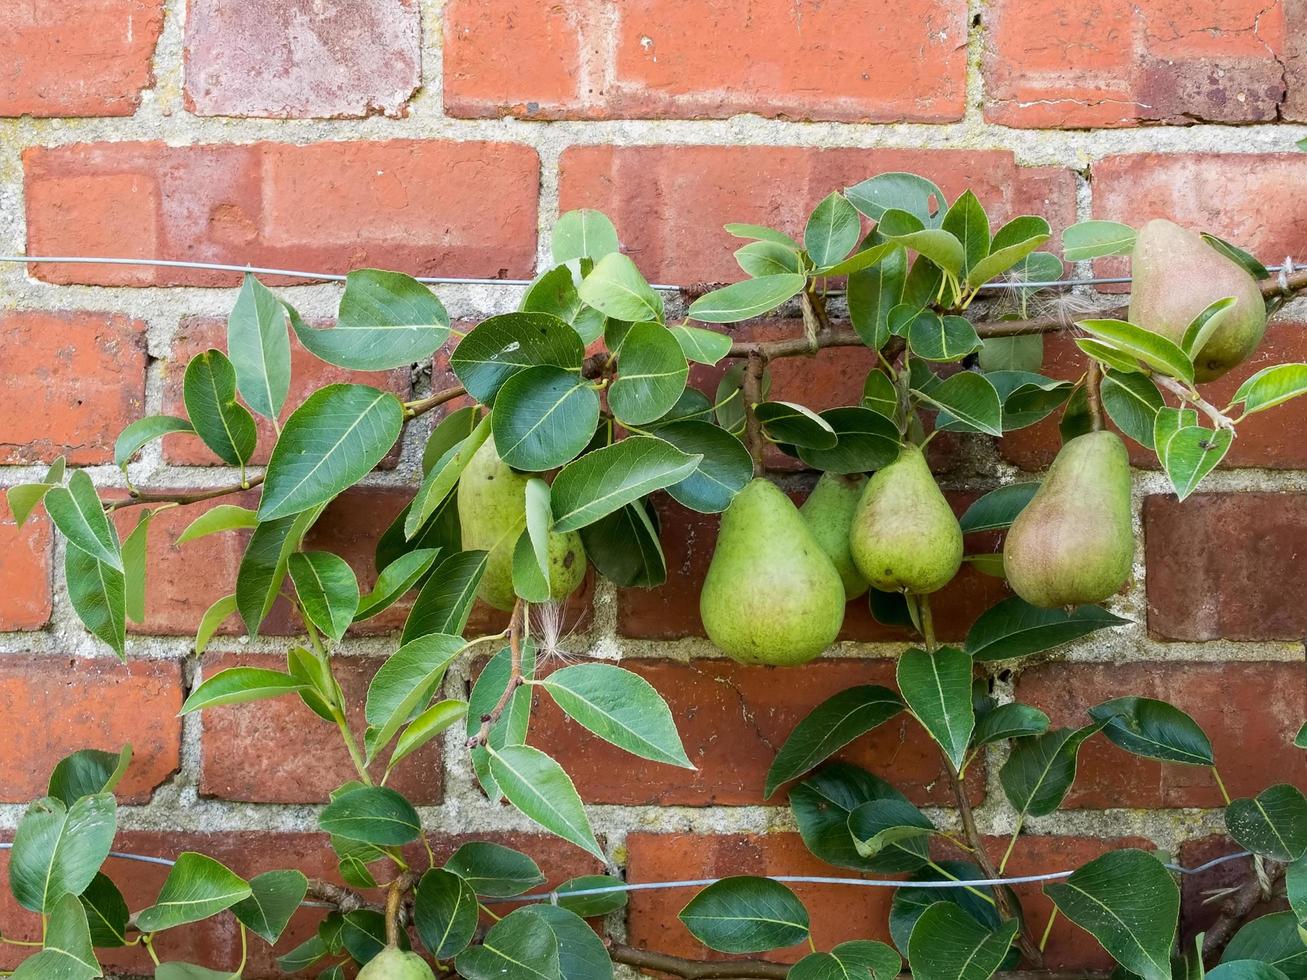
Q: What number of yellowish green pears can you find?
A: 7